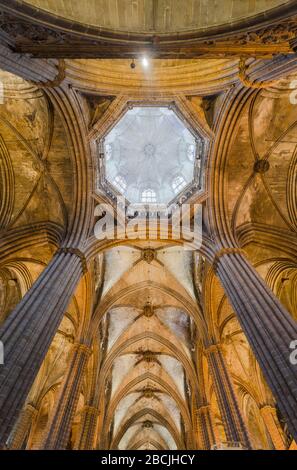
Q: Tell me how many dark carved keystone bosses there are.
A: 6